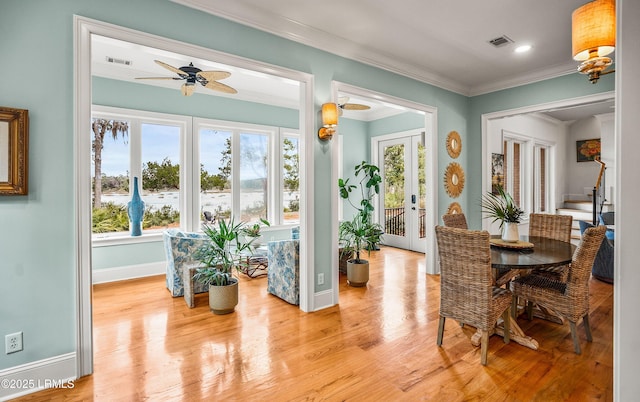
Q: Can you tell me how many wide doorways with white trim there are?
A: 3